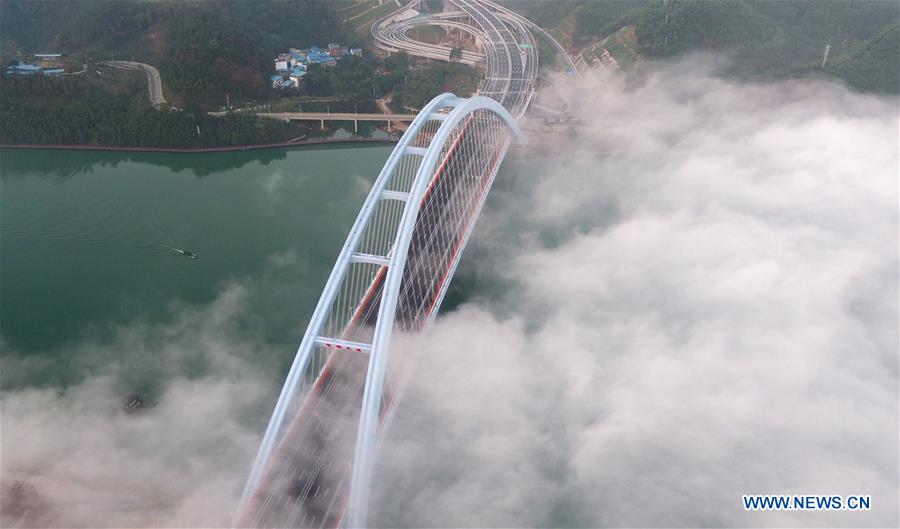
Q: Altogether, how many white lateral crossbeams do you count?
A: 6